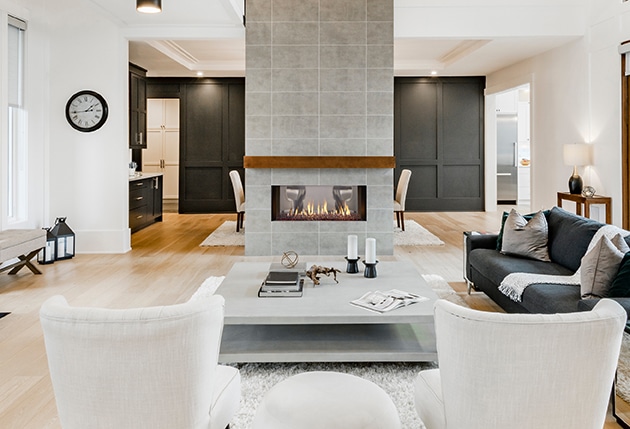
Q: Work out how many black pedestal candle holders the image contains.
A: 2